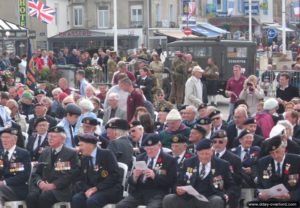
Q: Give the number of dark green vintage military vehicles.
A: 1